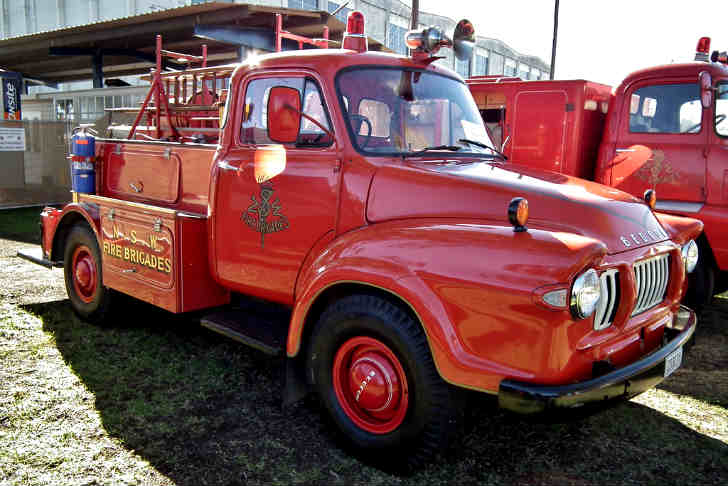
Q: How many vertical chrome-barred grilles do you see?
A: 2